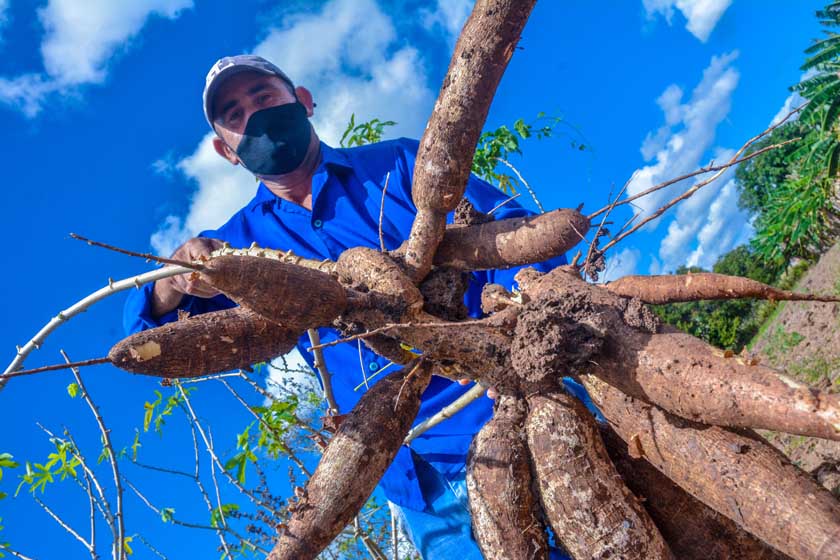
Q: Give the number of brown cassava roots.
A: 11